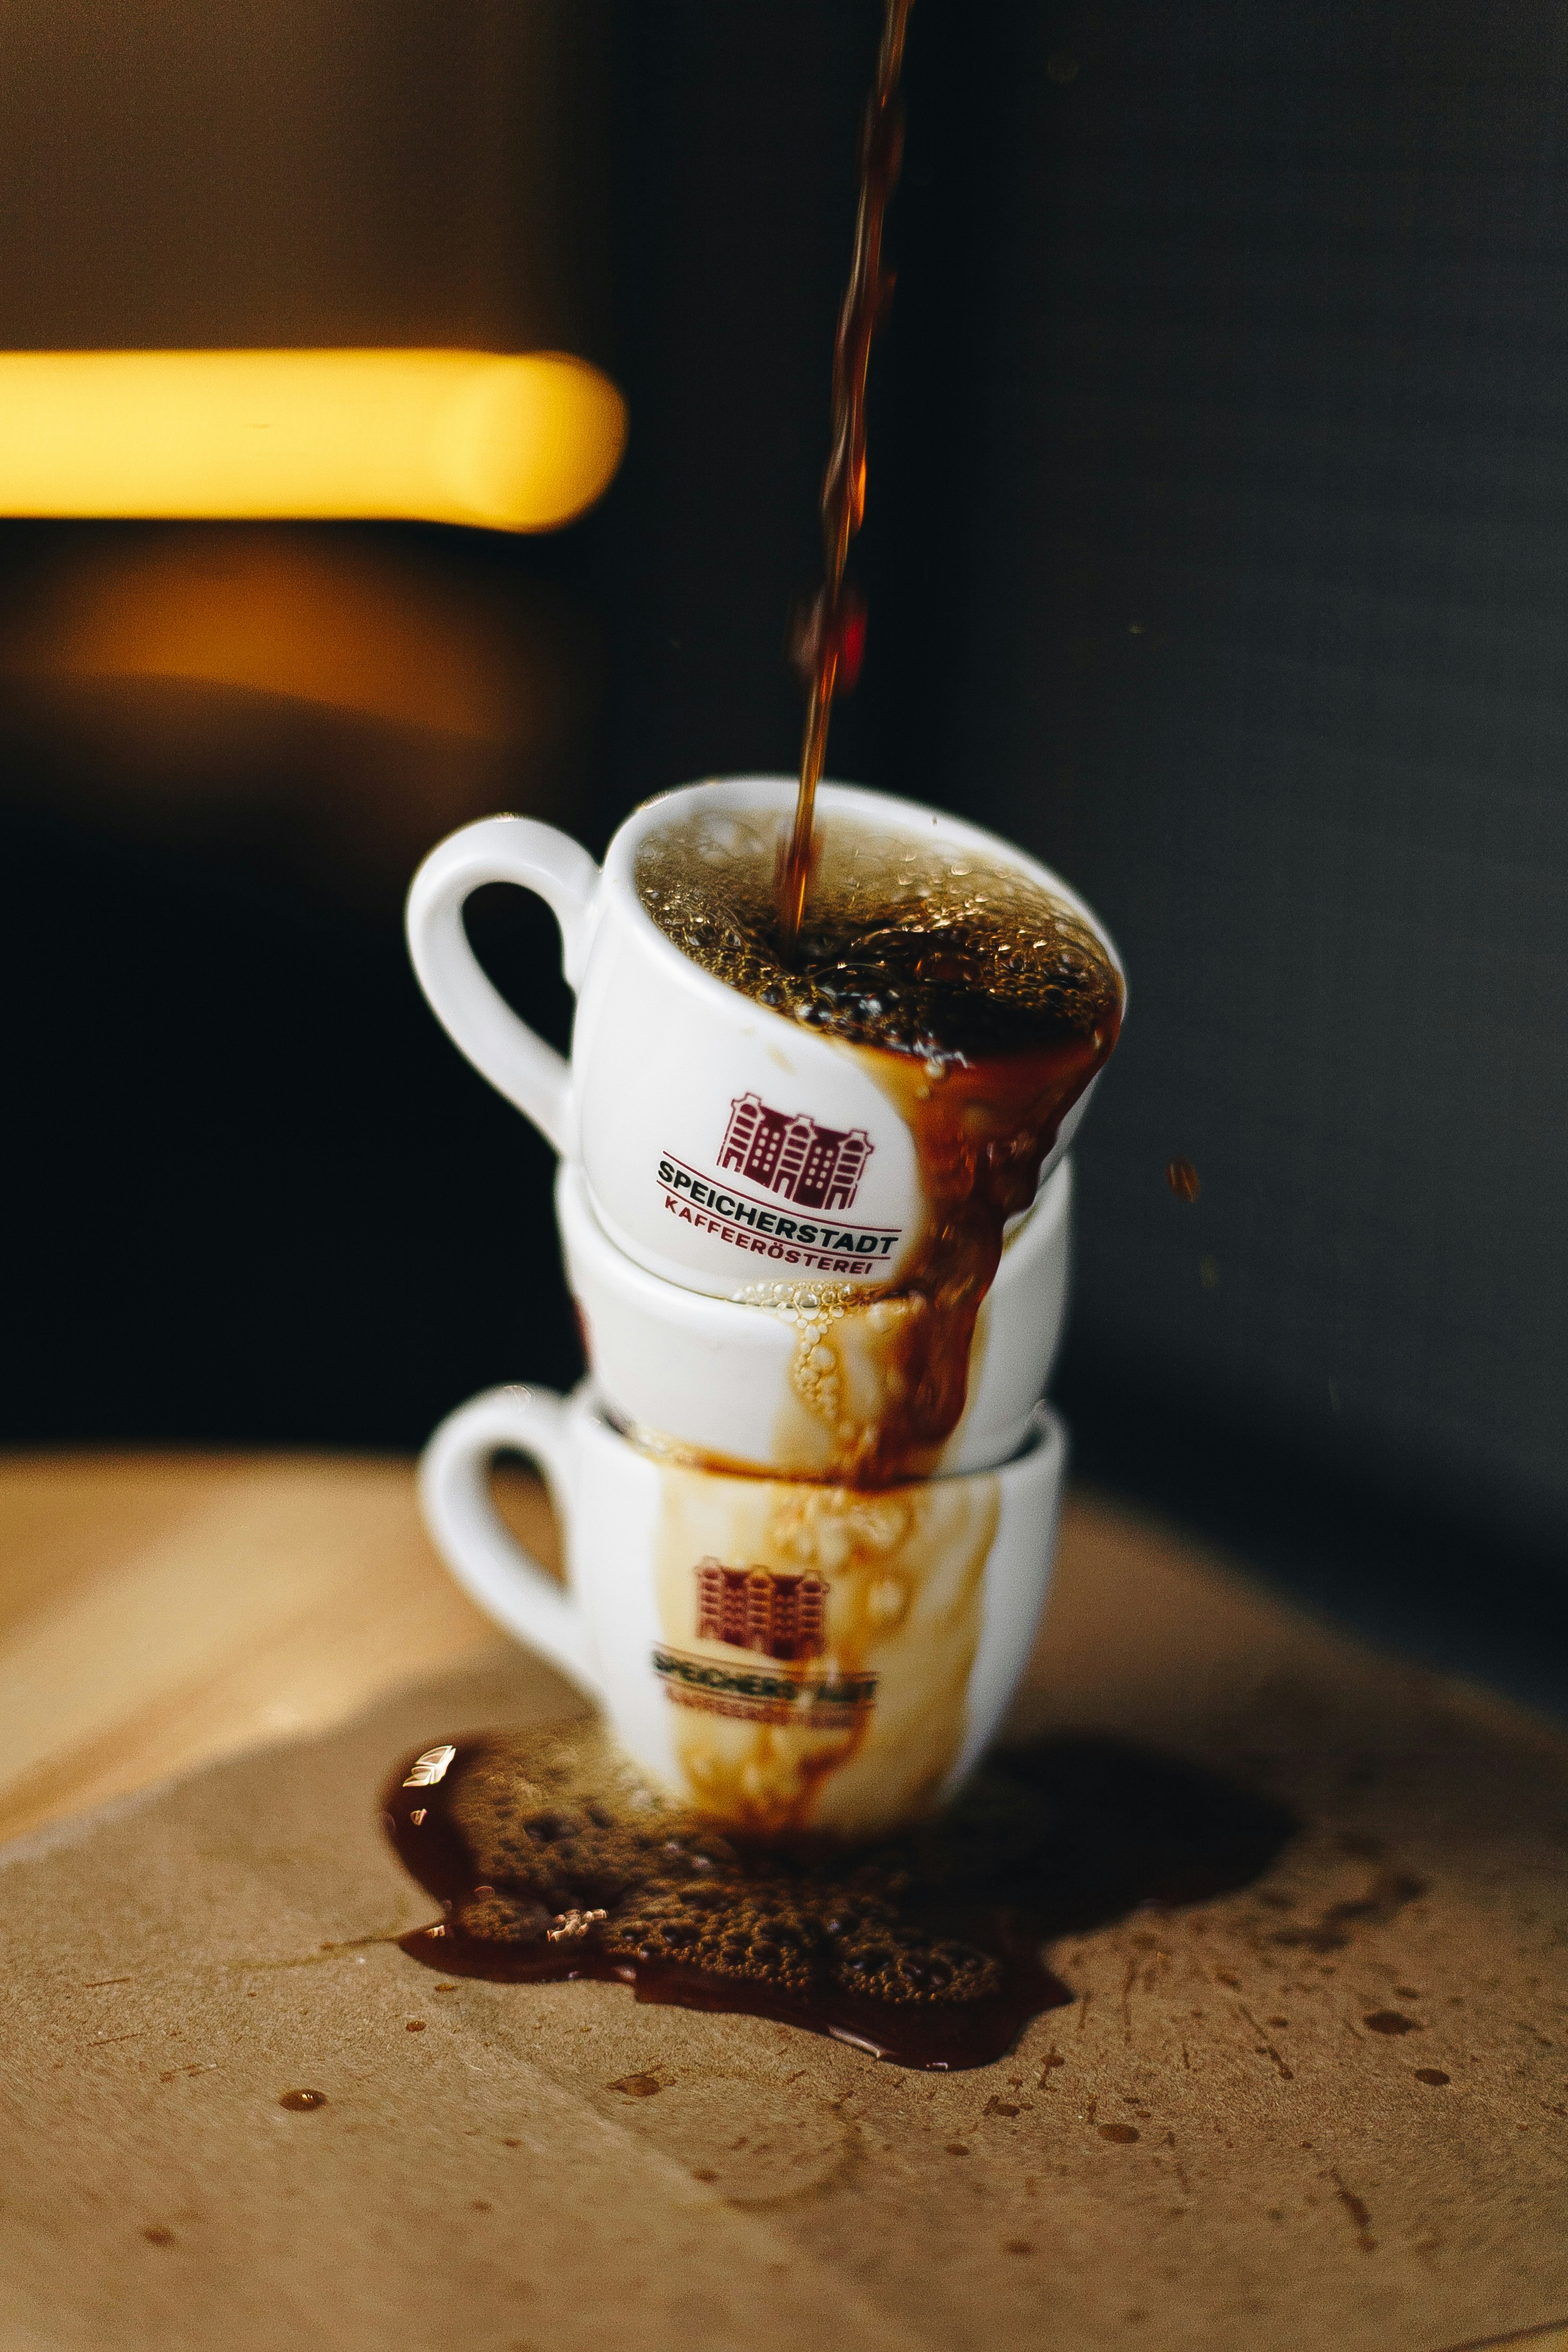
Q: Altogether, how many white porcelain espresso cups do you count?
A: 3